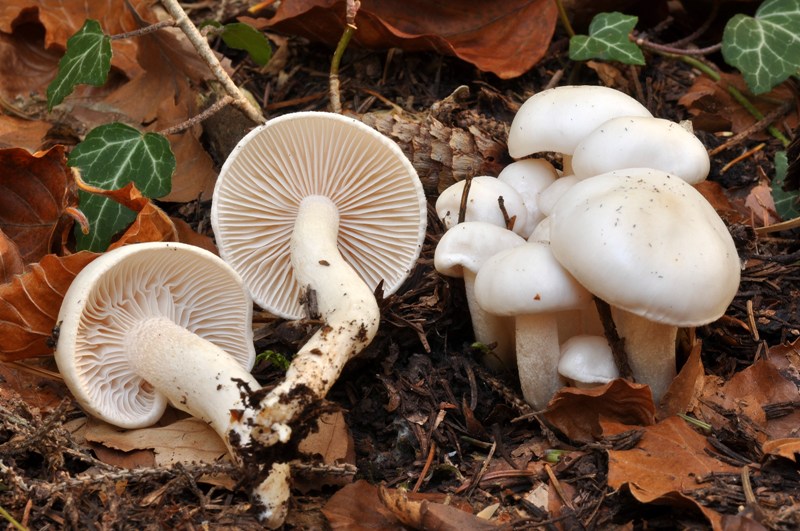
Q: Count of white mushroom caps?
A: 12